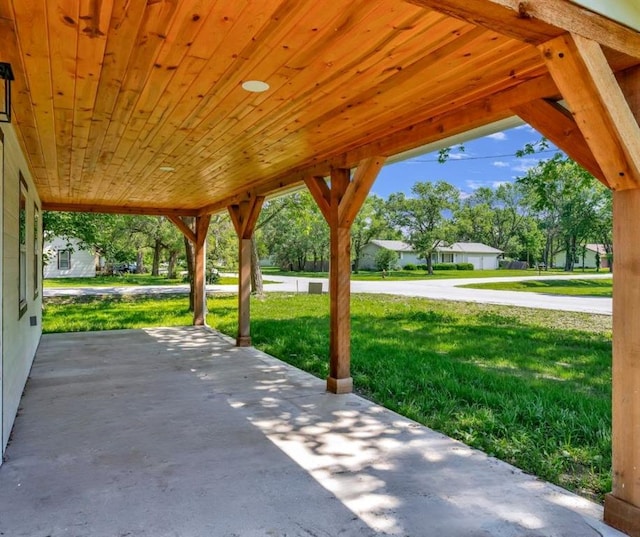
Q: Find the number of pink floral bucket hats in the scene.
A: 0